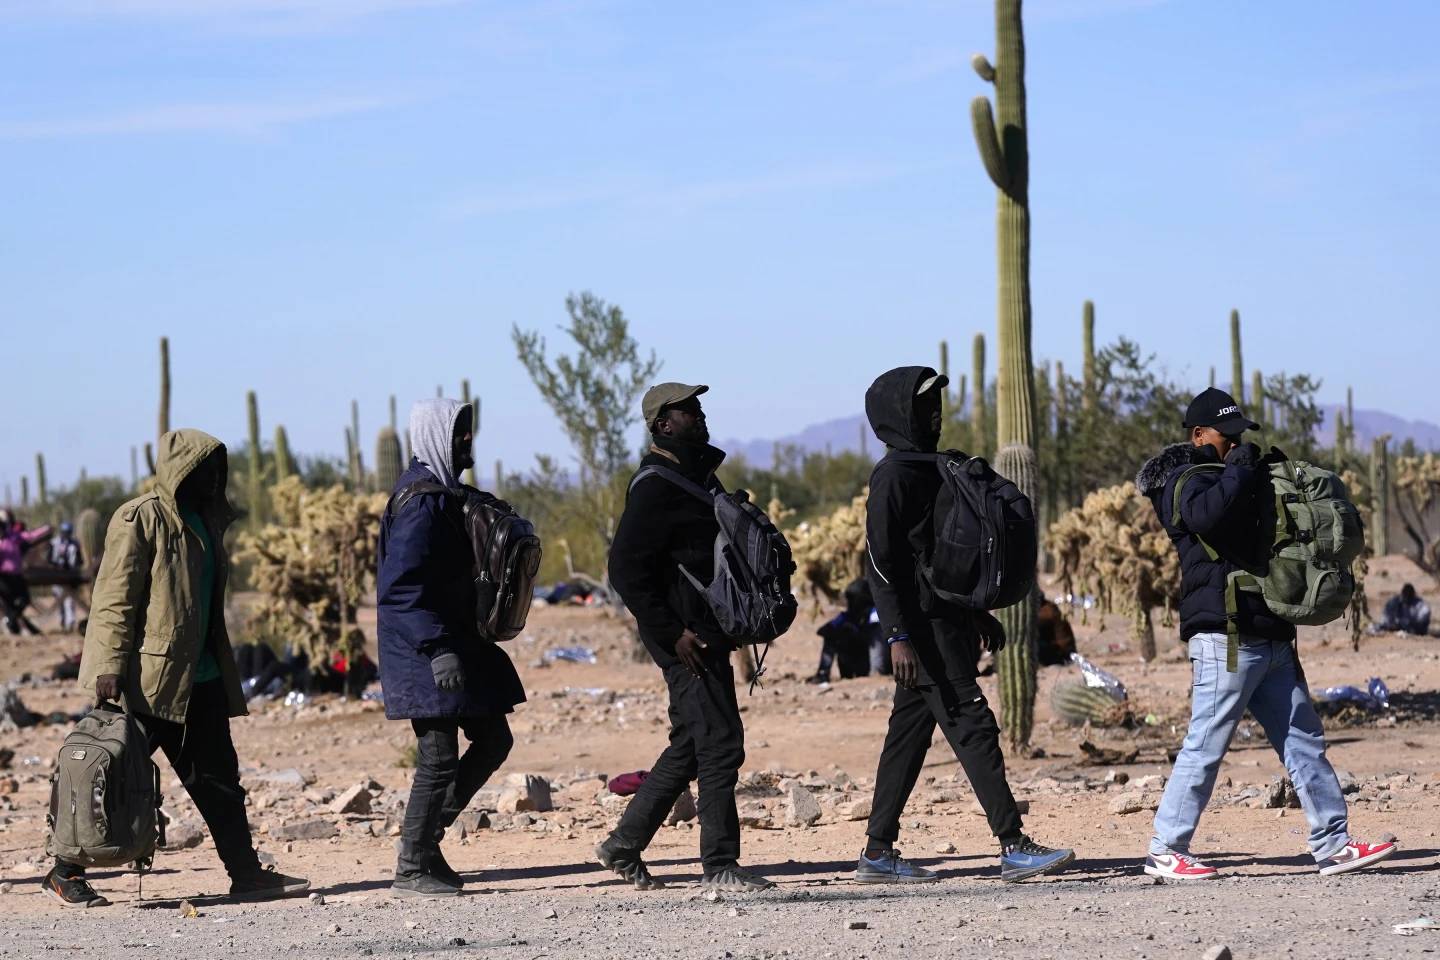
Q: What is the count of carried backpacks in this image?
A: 5